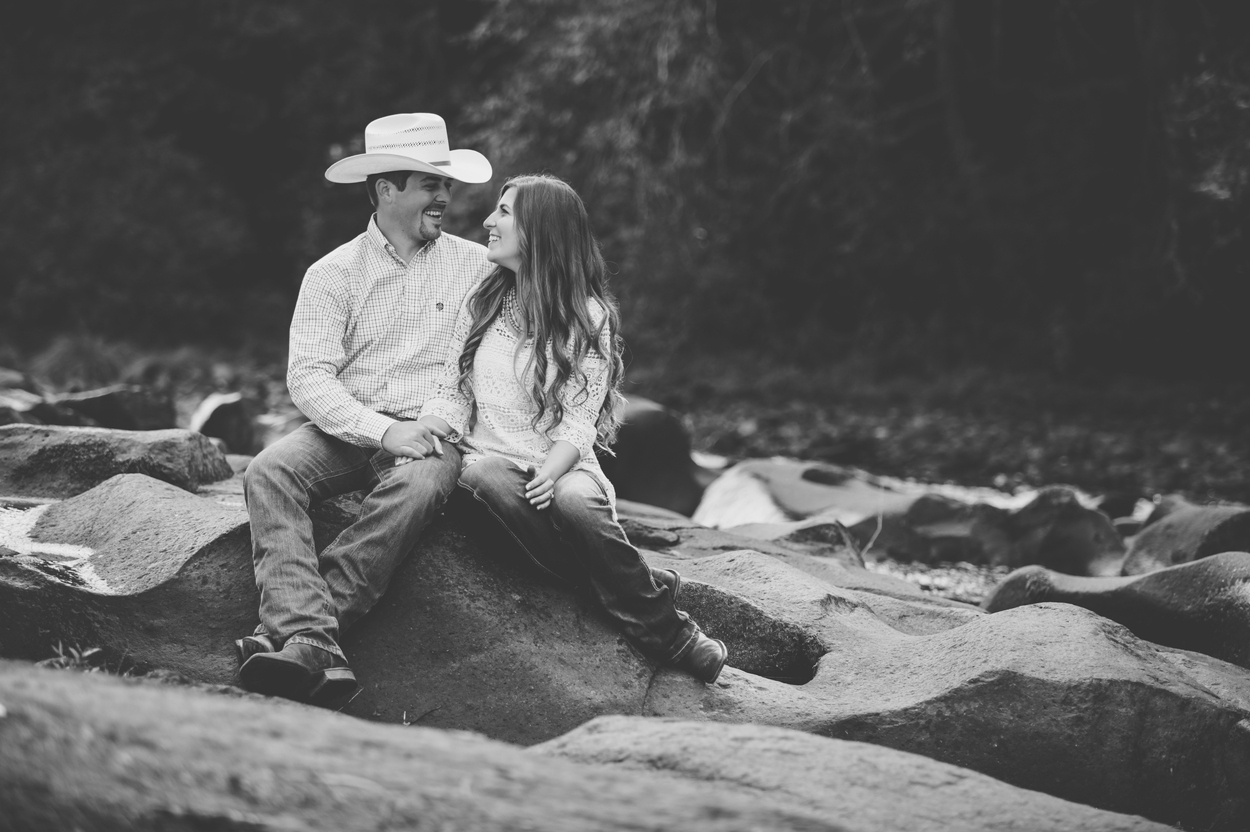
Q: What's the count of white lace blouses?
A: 1